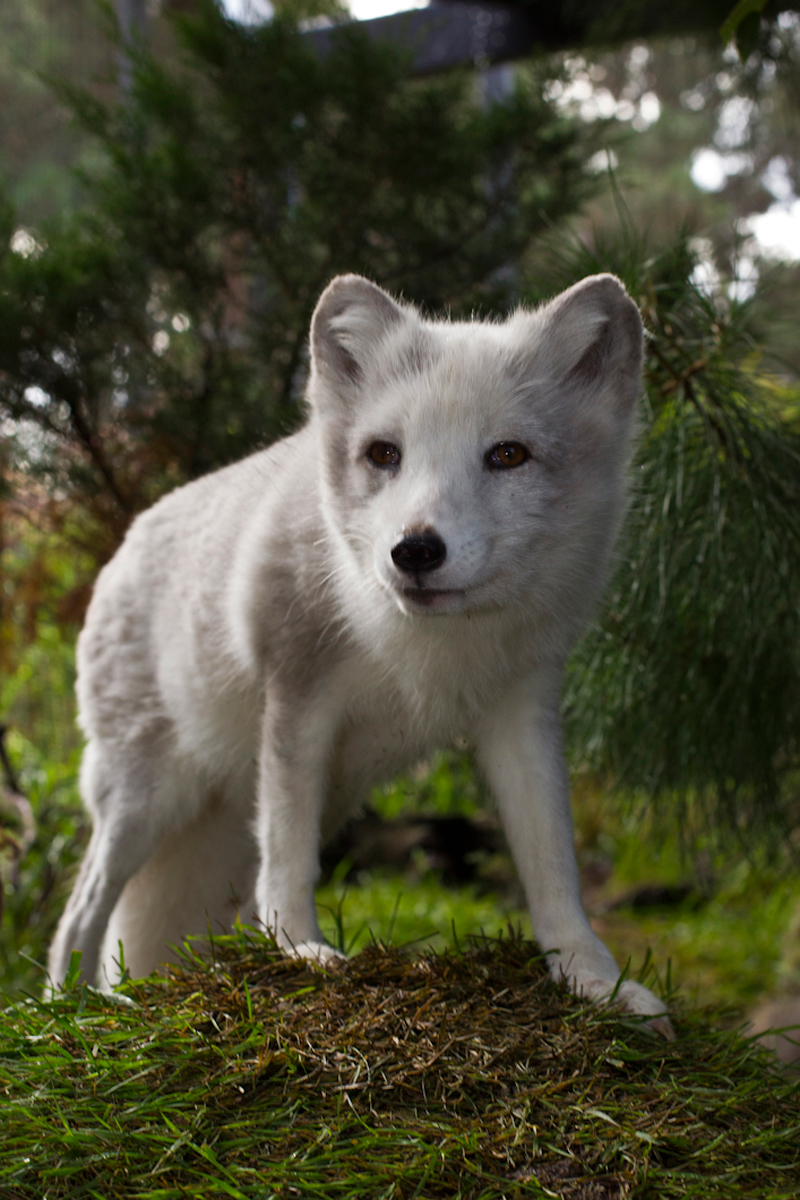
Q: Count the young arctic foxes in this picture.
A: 1